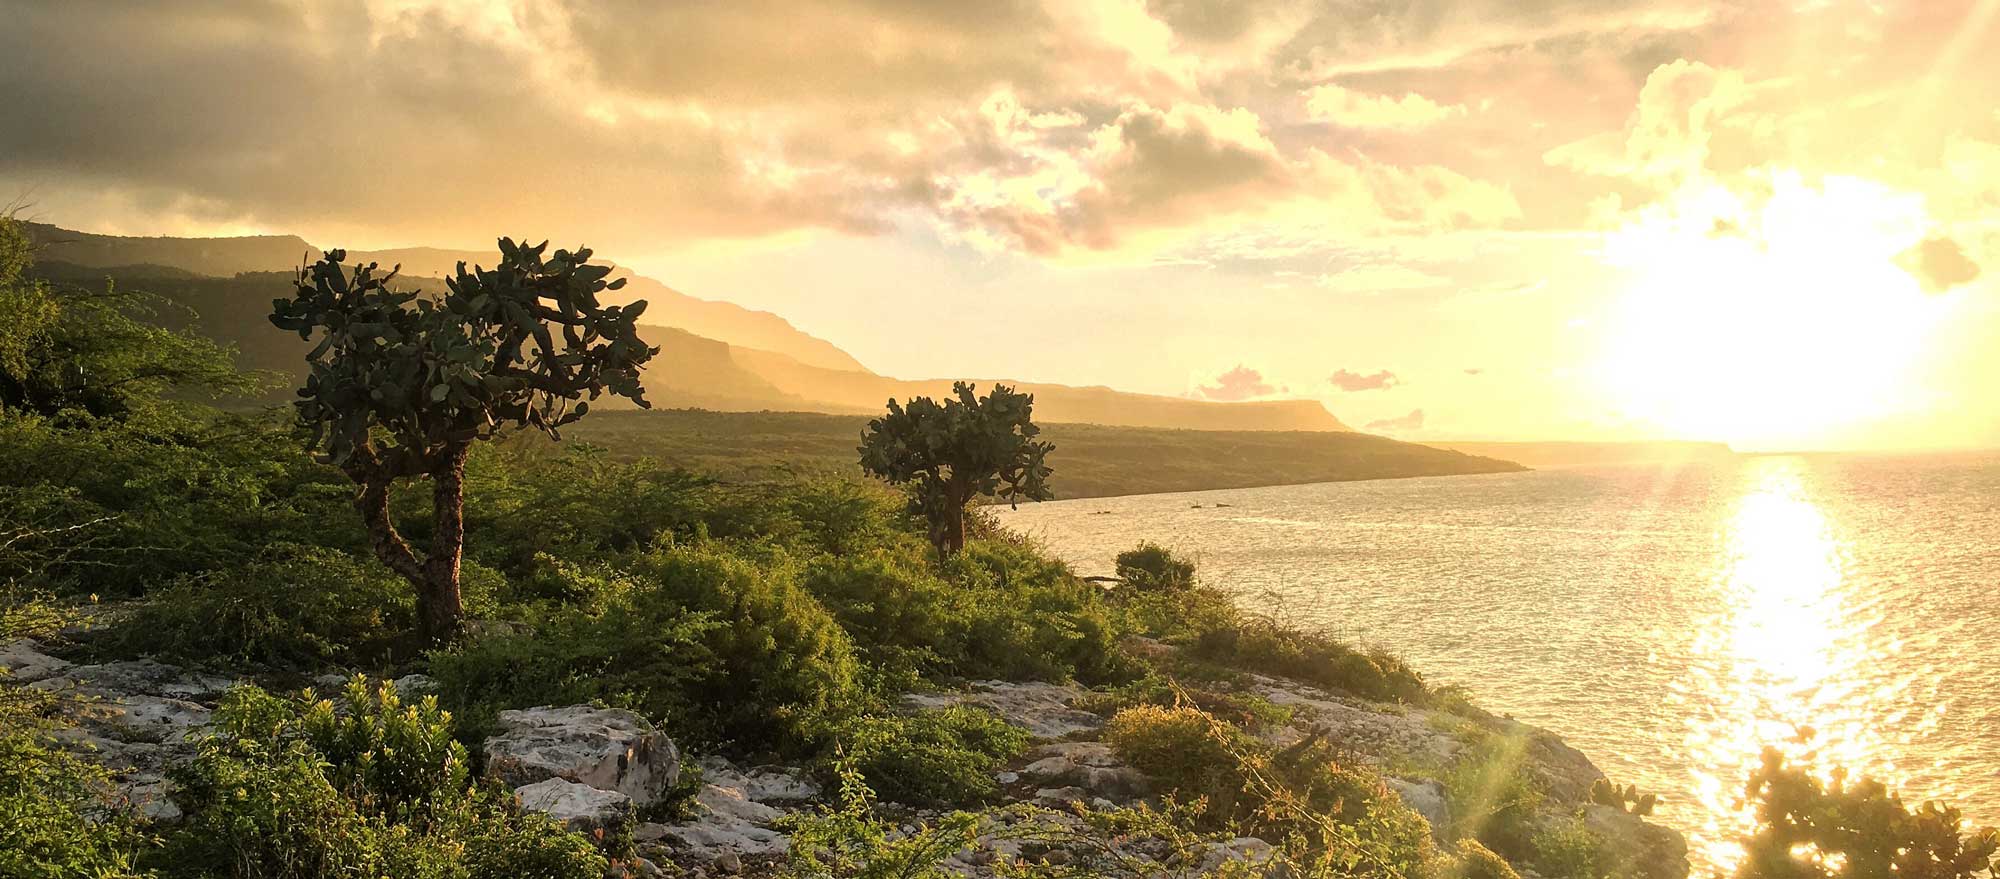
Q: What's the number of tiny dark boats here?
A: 3